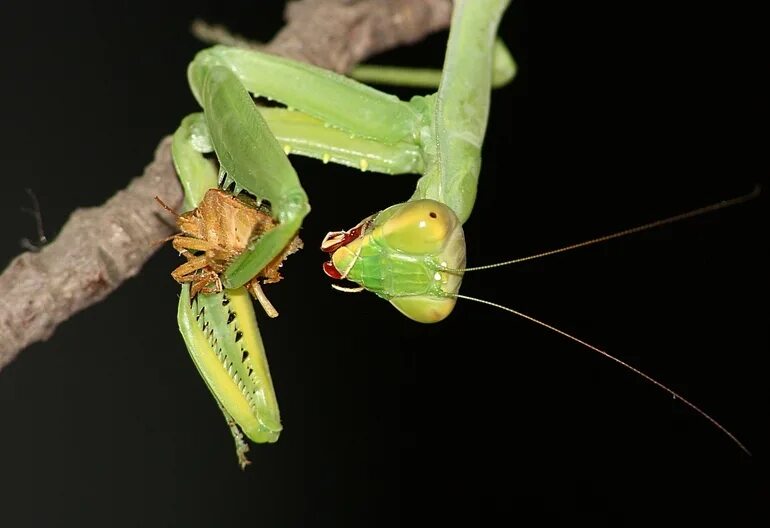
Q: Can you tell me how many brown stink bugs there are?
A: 1